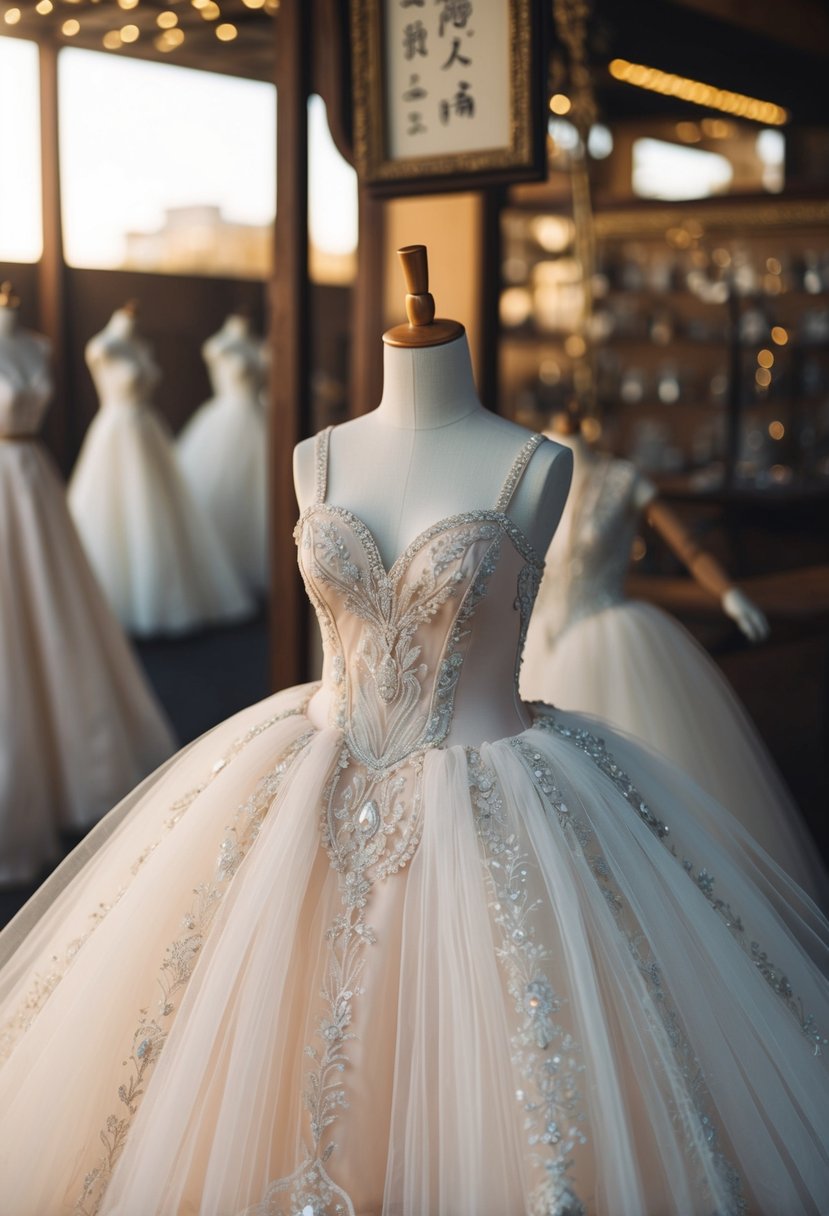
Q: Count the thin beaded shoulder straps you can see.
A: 2